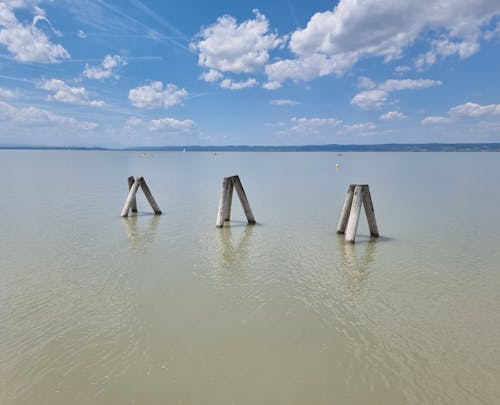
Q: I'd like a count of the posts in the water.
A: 9